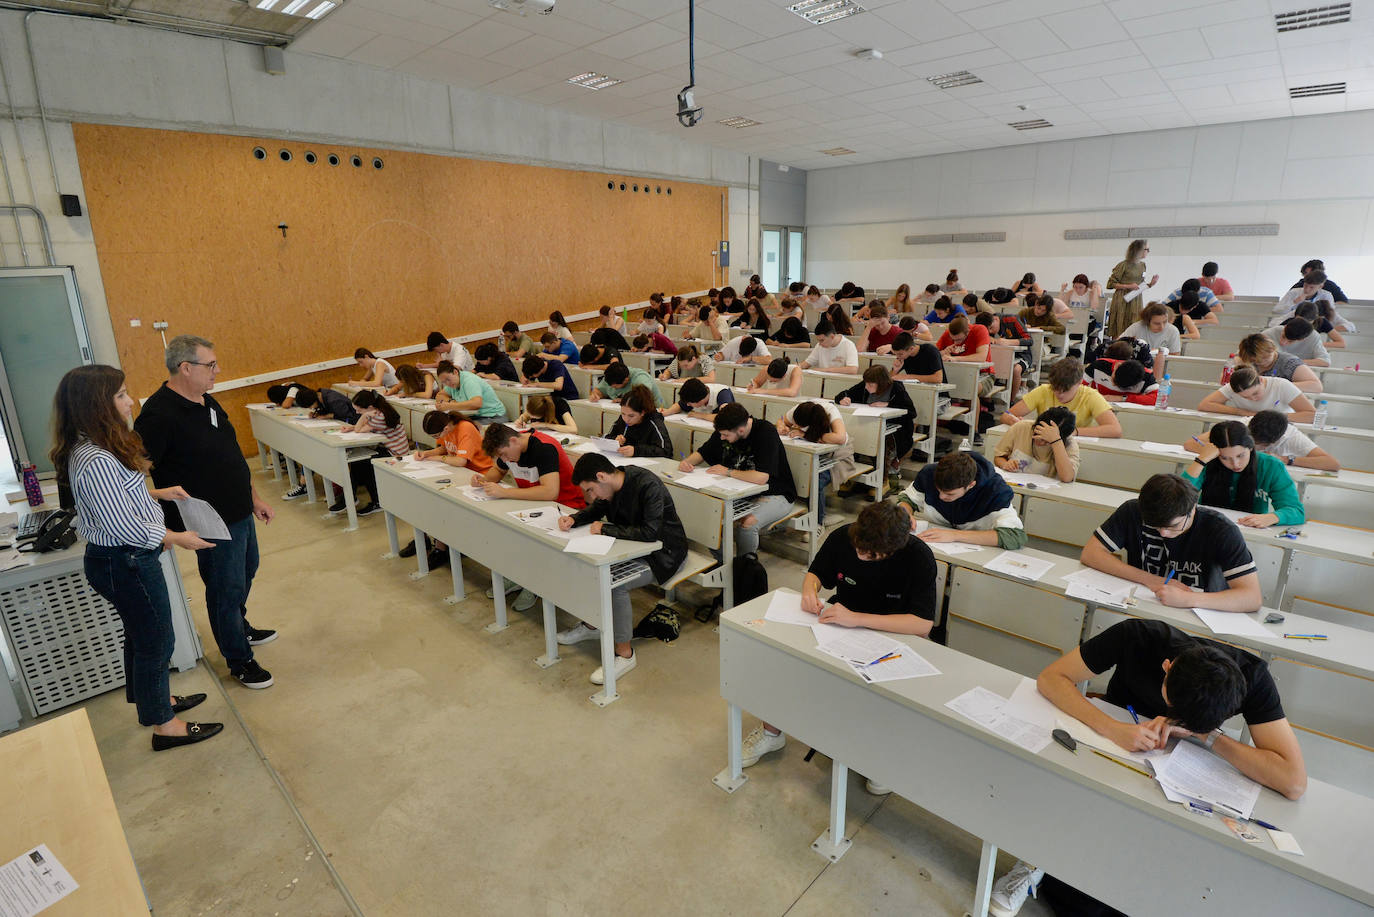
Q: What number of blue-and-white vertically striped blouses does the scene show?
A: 1